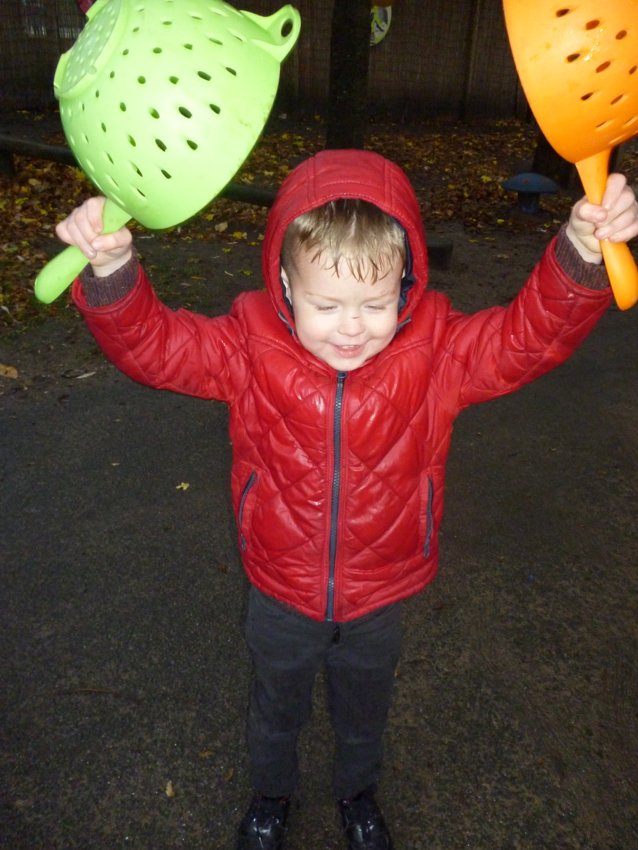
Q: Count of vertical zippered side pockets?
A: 2